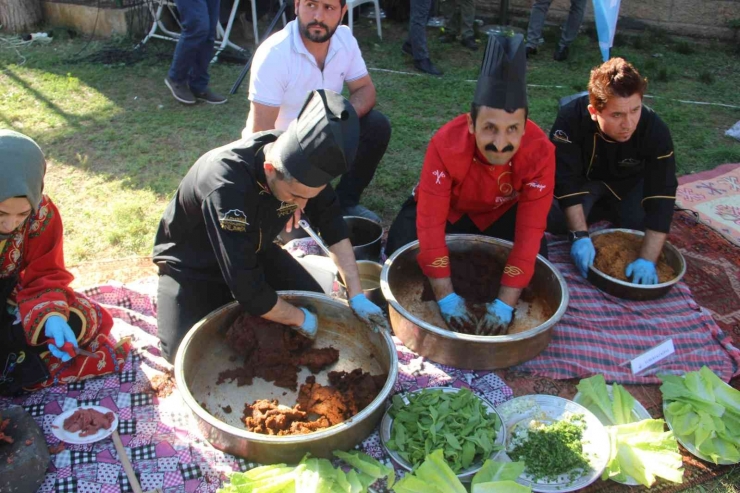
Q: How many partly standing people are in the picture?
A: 4